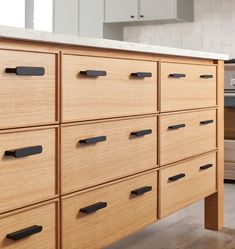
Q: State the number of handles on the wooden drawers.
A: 15